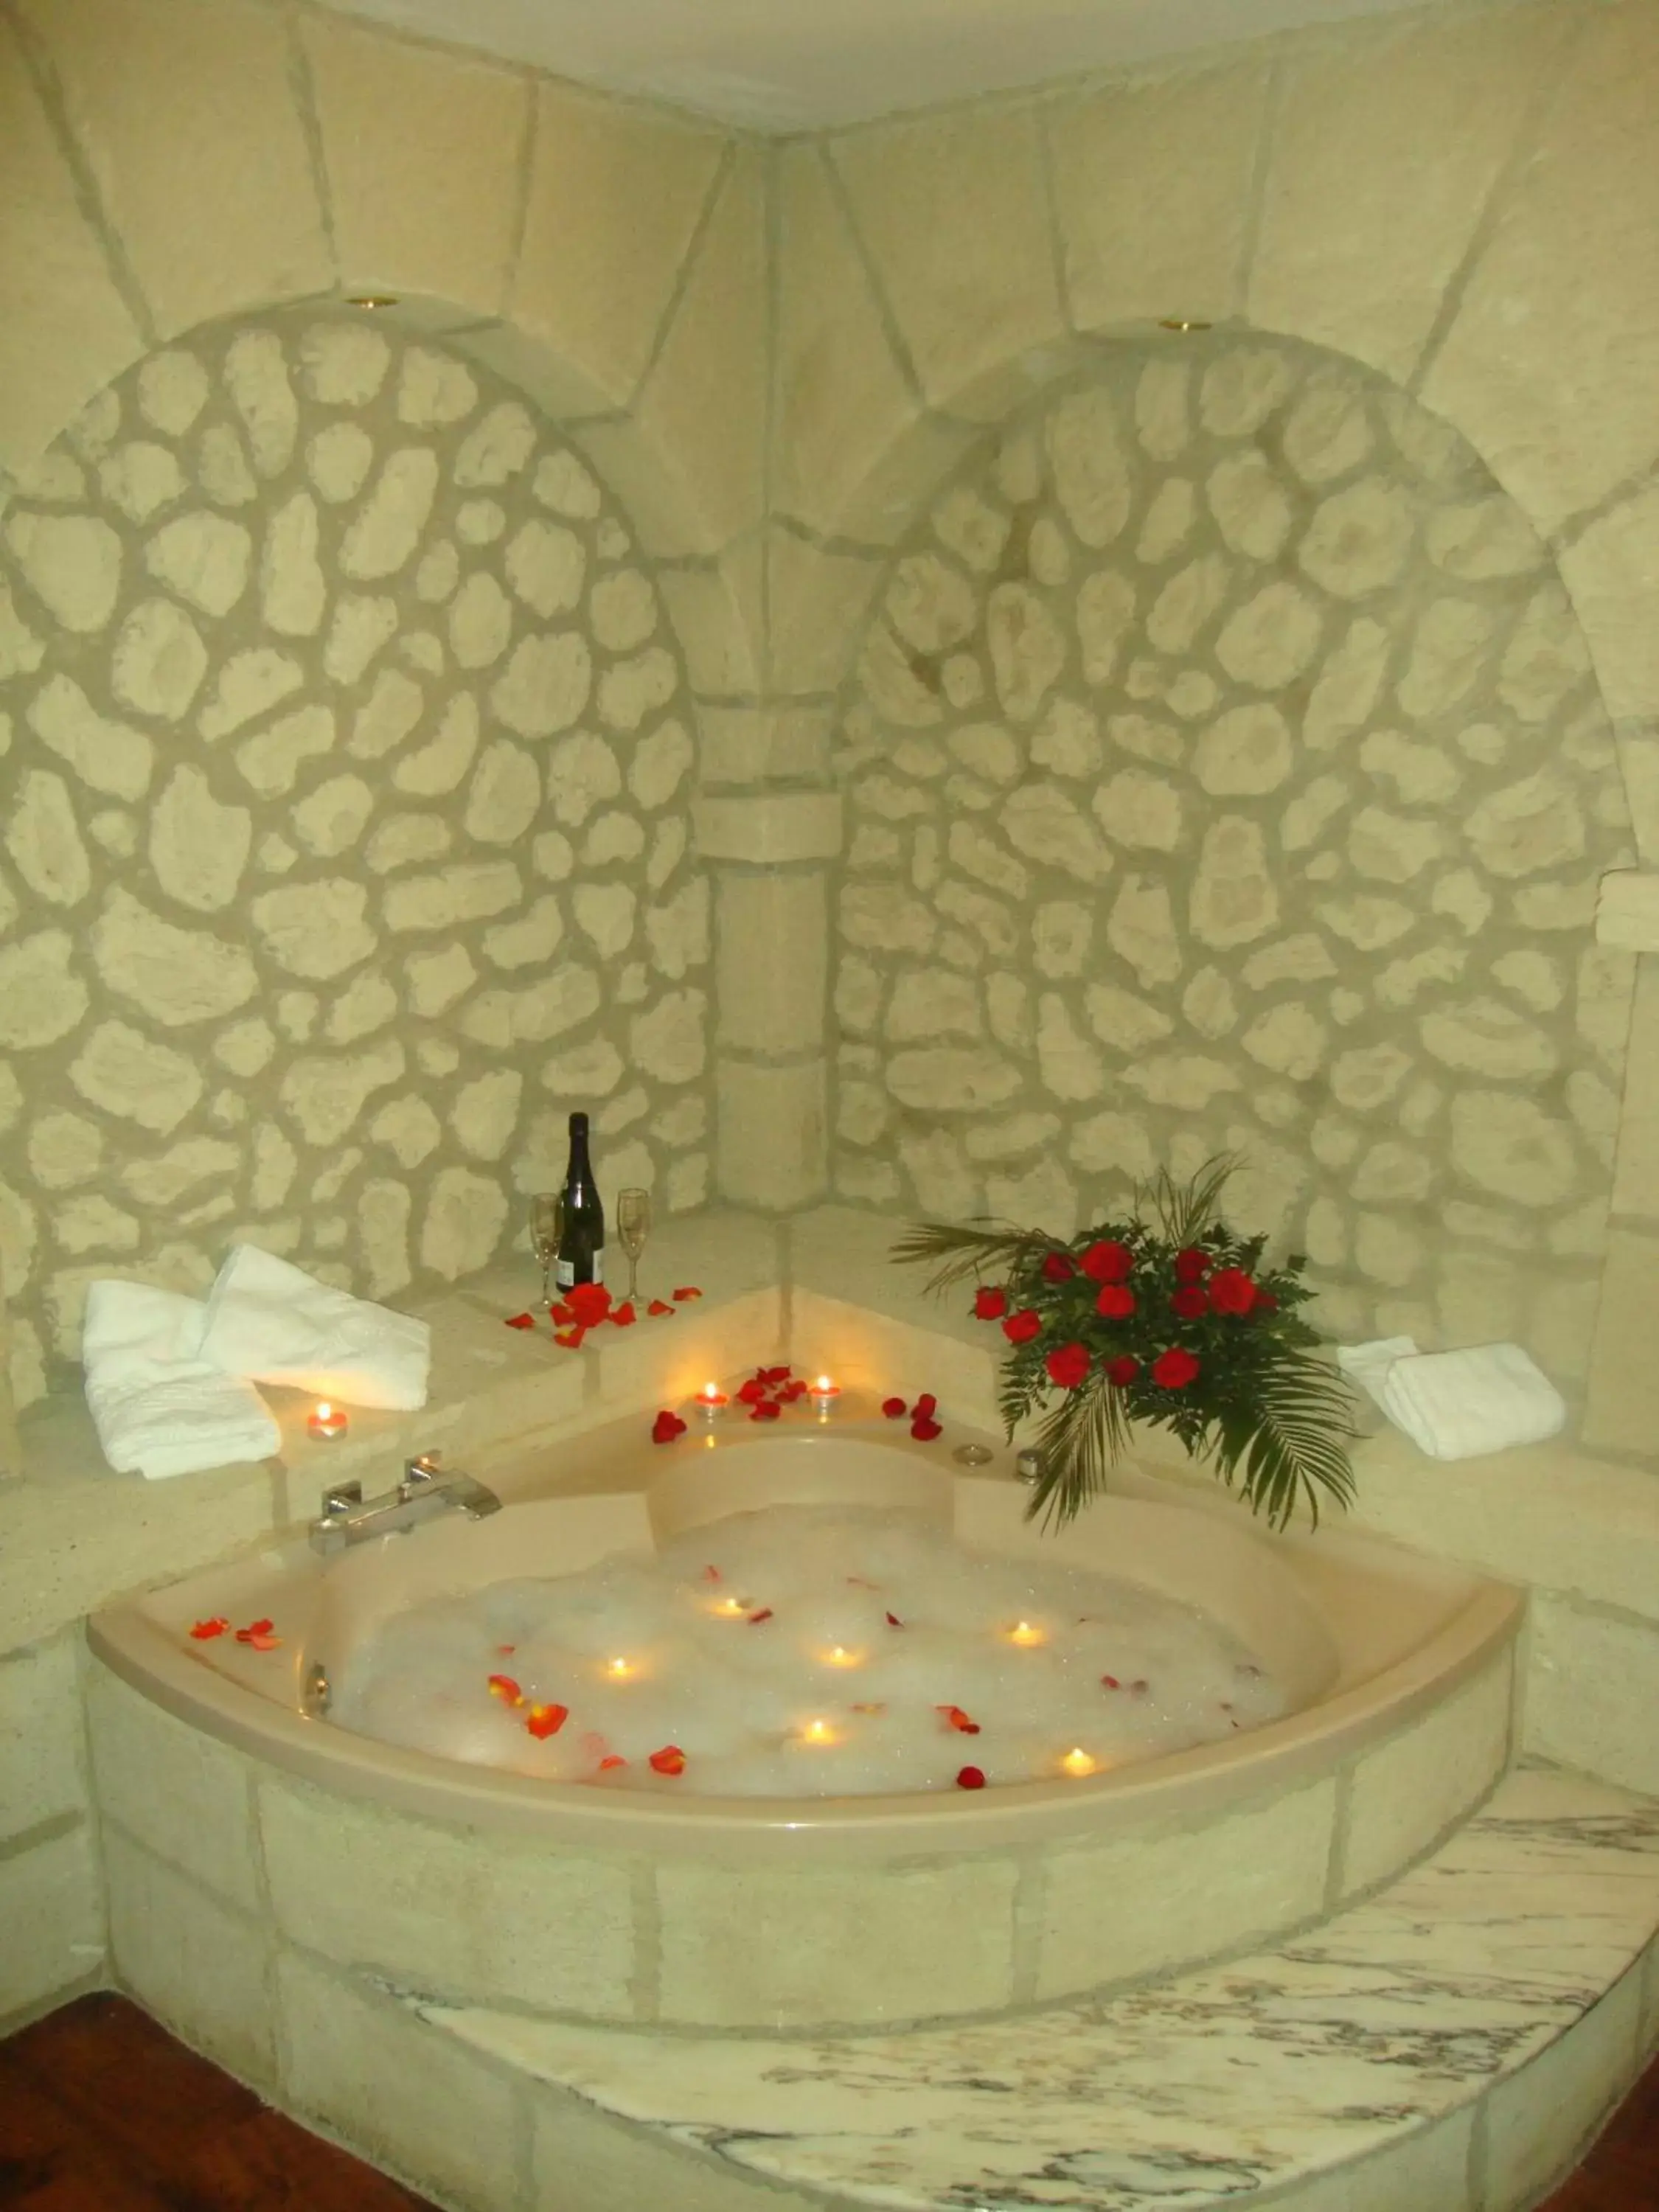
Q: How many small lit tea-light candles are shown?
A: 9